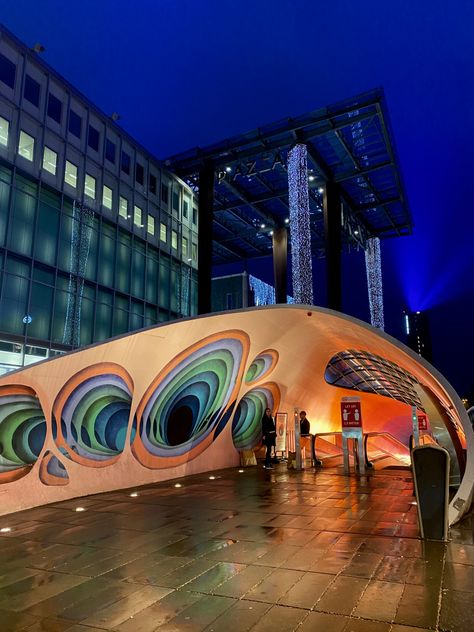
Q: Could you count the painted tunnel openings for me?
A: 6